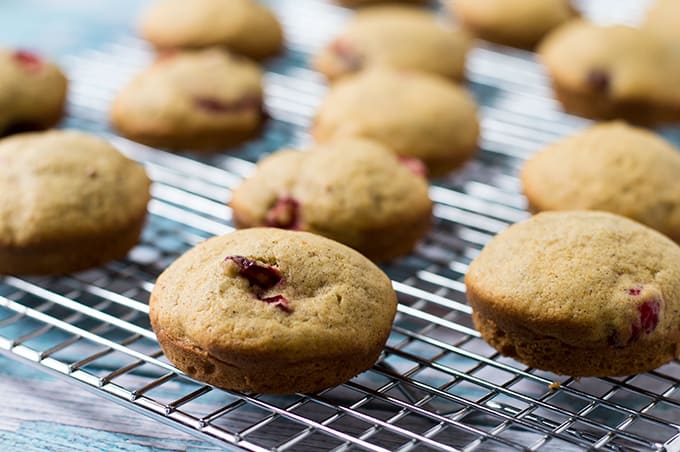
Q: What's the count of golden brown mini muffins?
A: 14